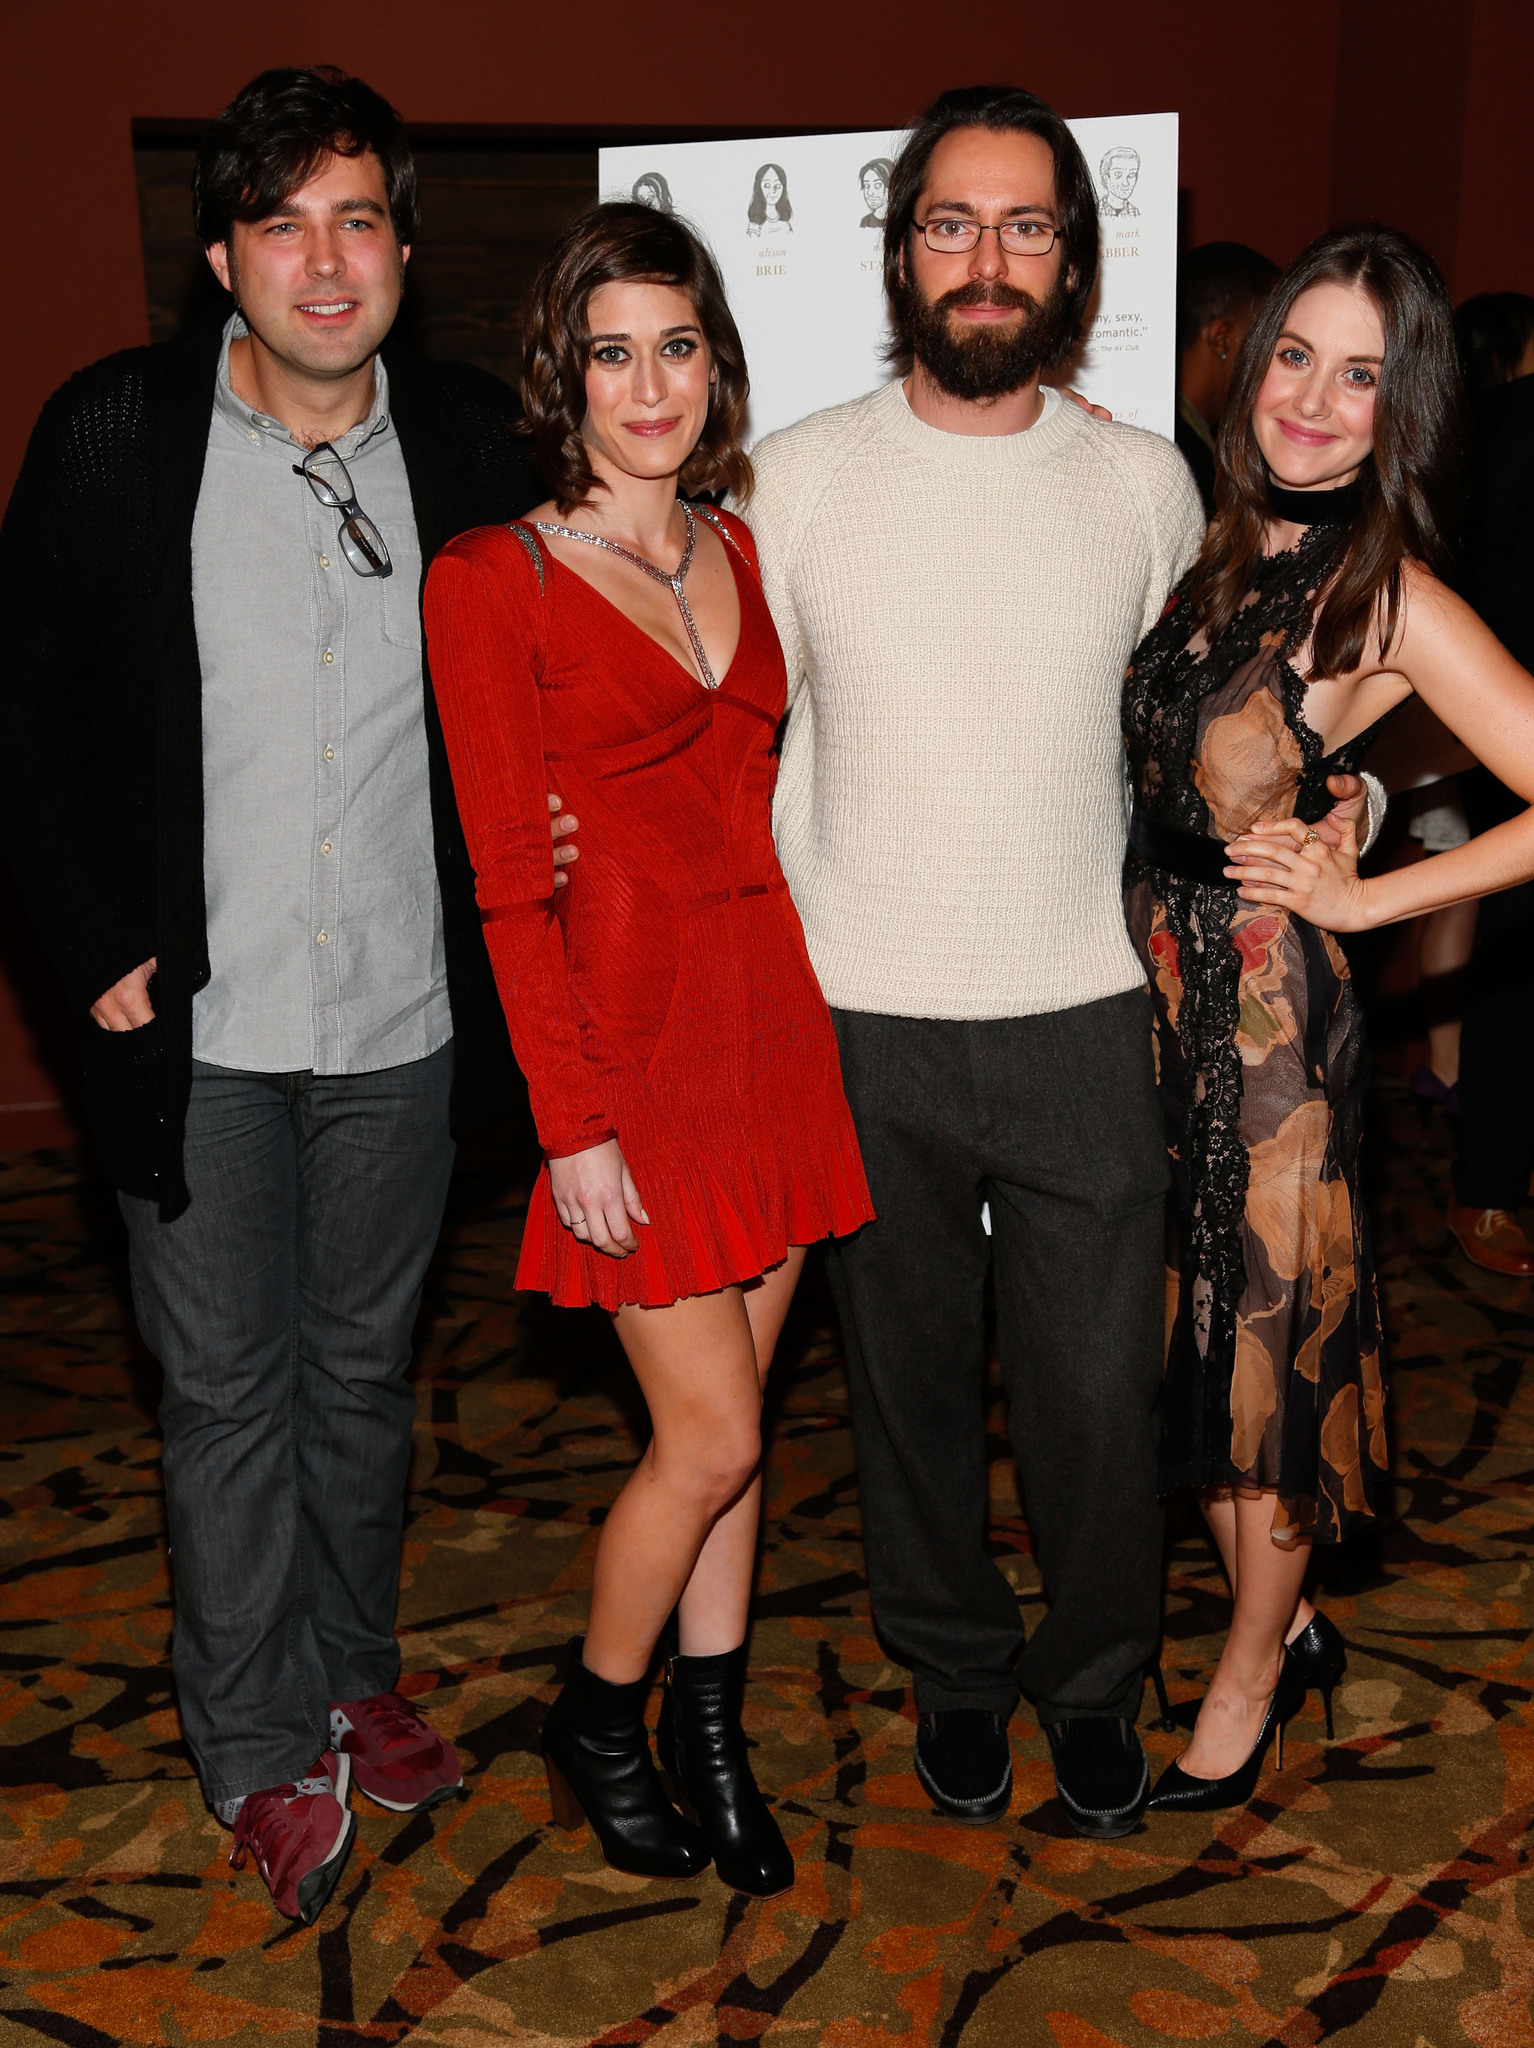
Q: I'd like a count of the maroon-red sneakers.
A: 2